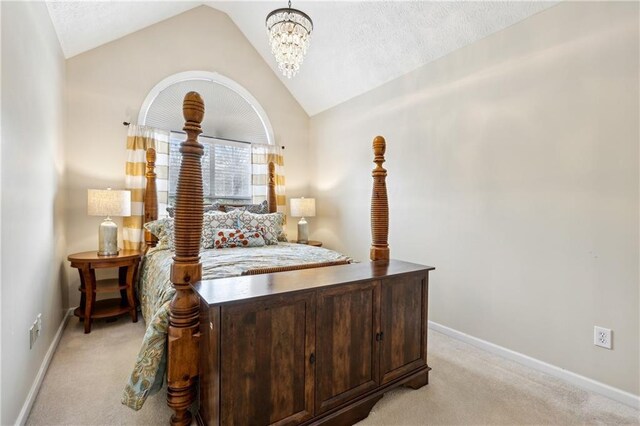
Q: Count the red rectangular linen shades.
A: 0